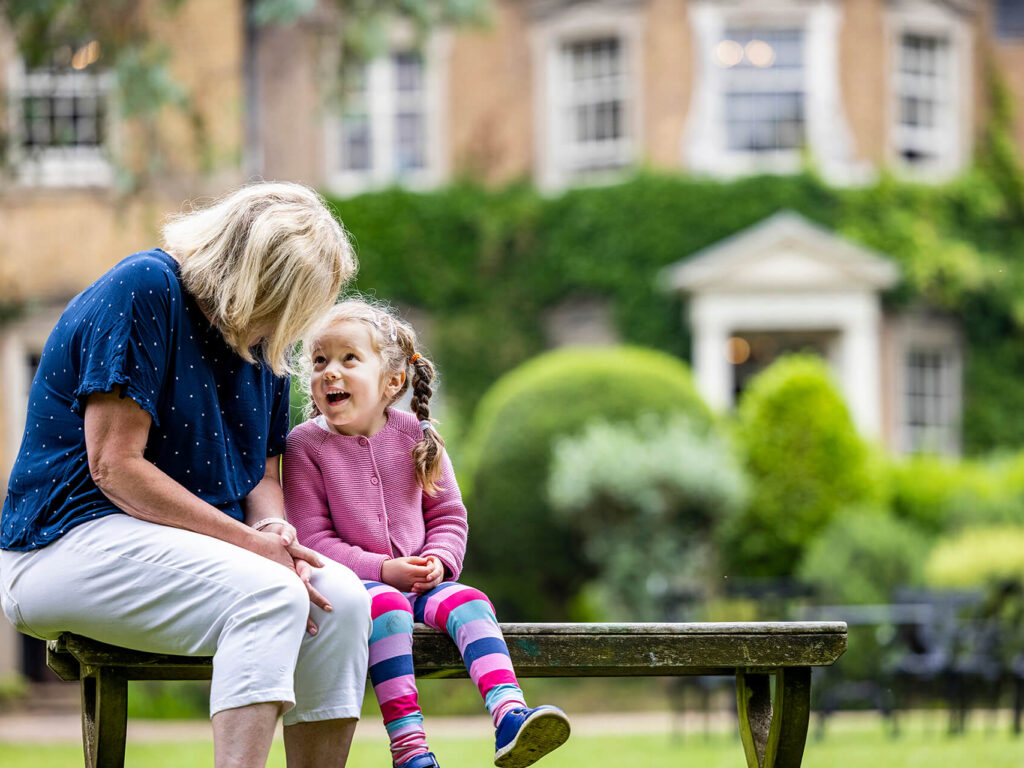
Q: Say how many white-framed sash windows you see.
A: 6